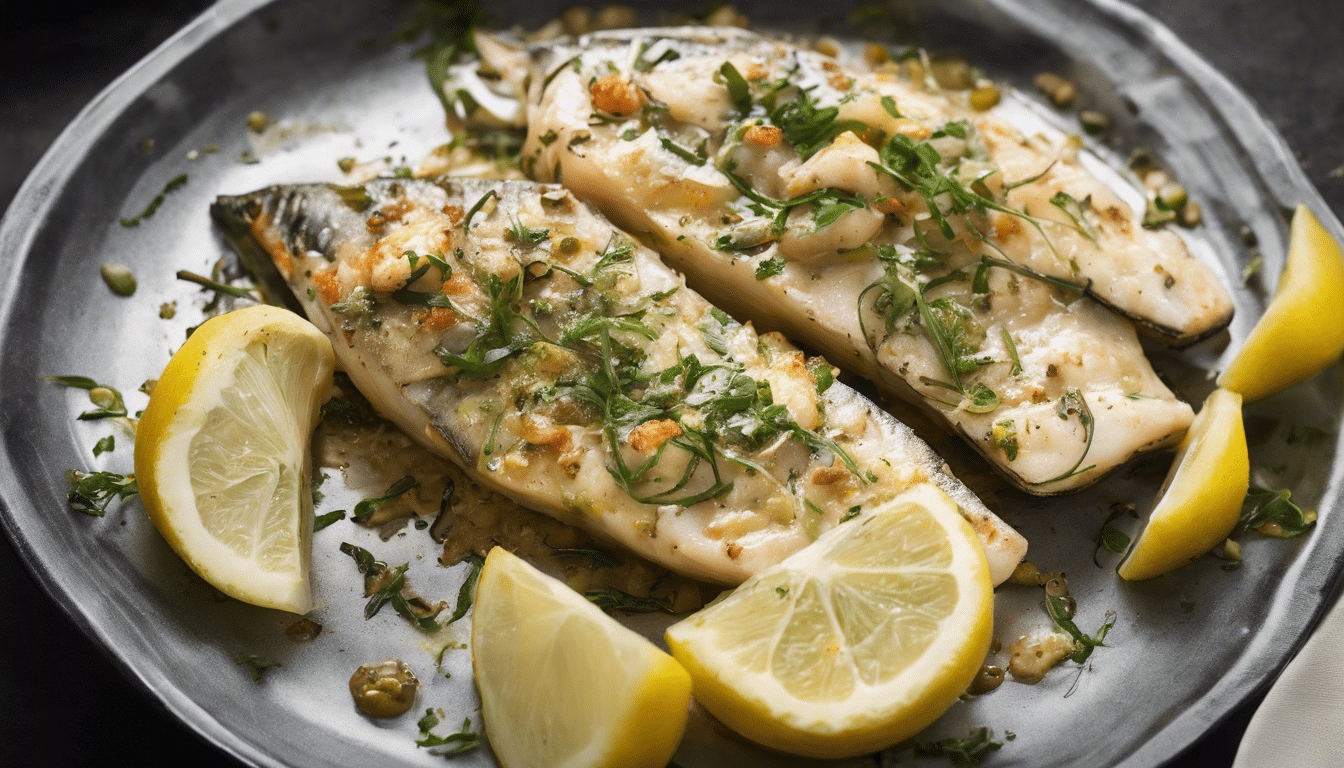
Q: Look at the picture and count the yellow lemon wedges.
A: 5